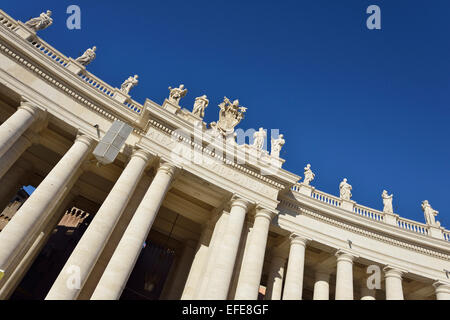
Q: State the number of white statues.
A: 12